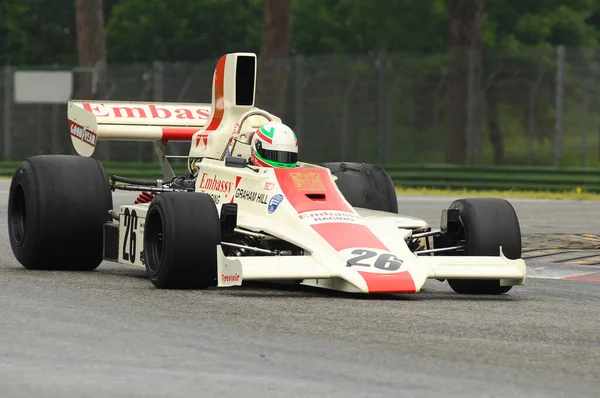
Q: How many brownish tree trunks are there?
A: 3